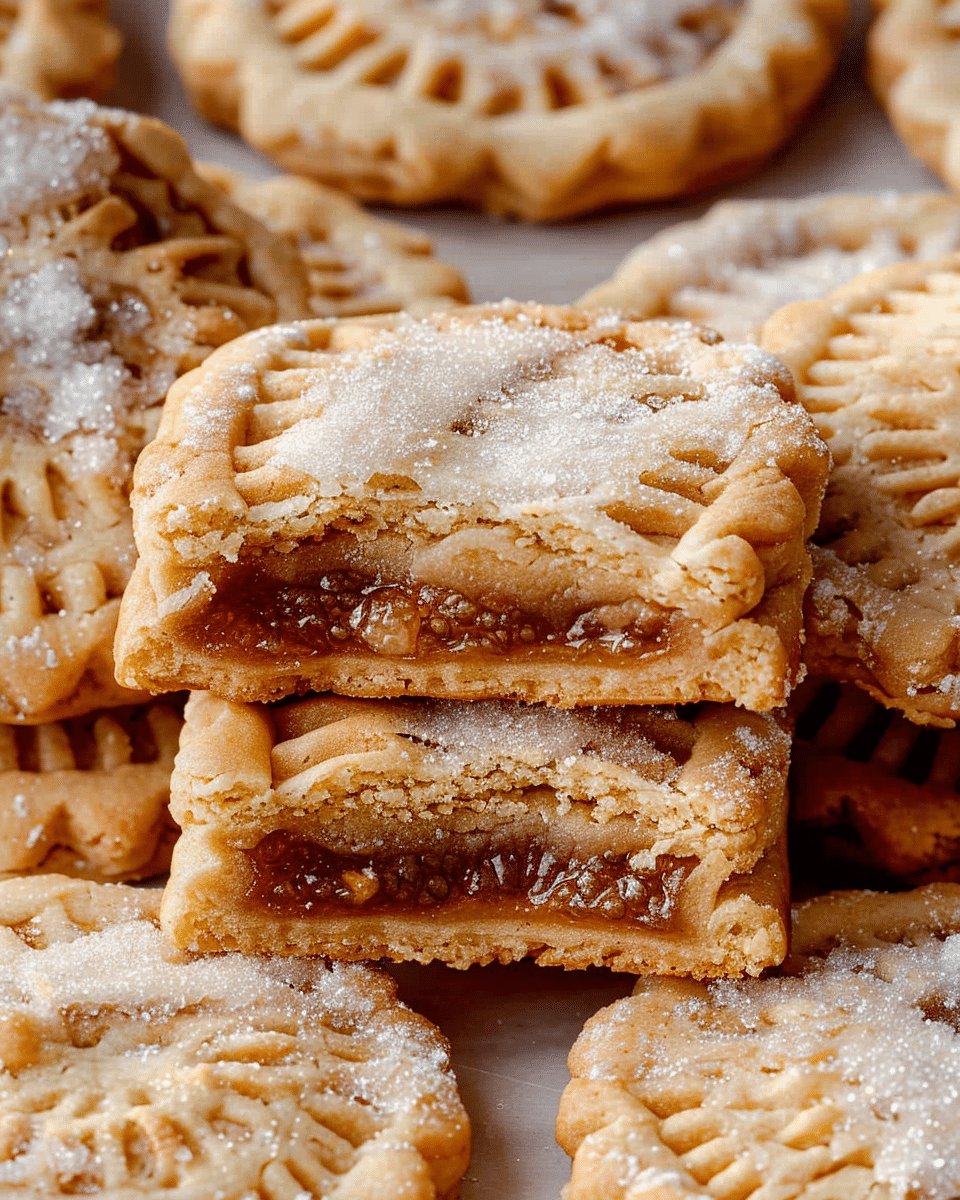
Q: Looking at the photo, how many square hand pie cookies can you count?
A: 2